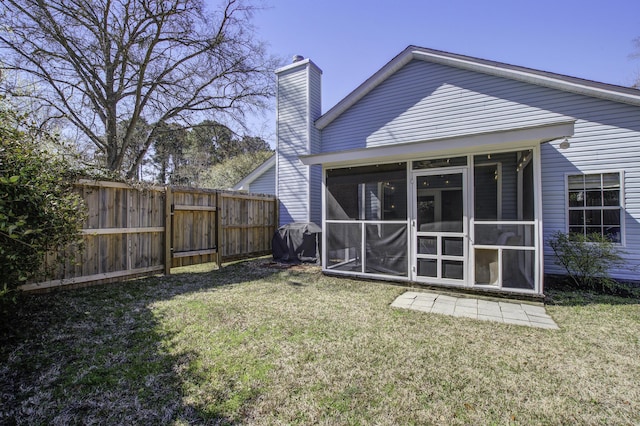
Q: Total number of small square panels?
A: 4